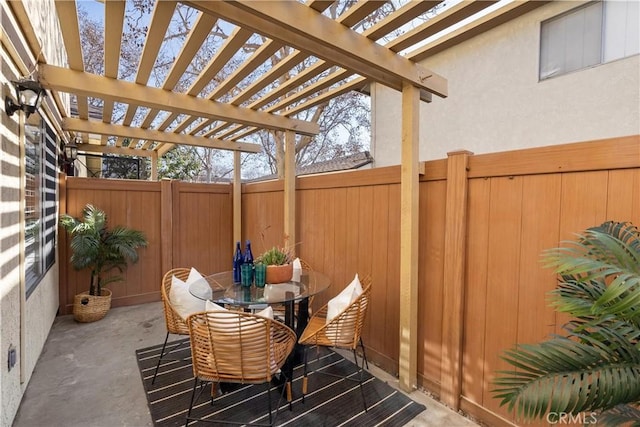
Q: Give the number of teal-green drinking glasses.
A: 2